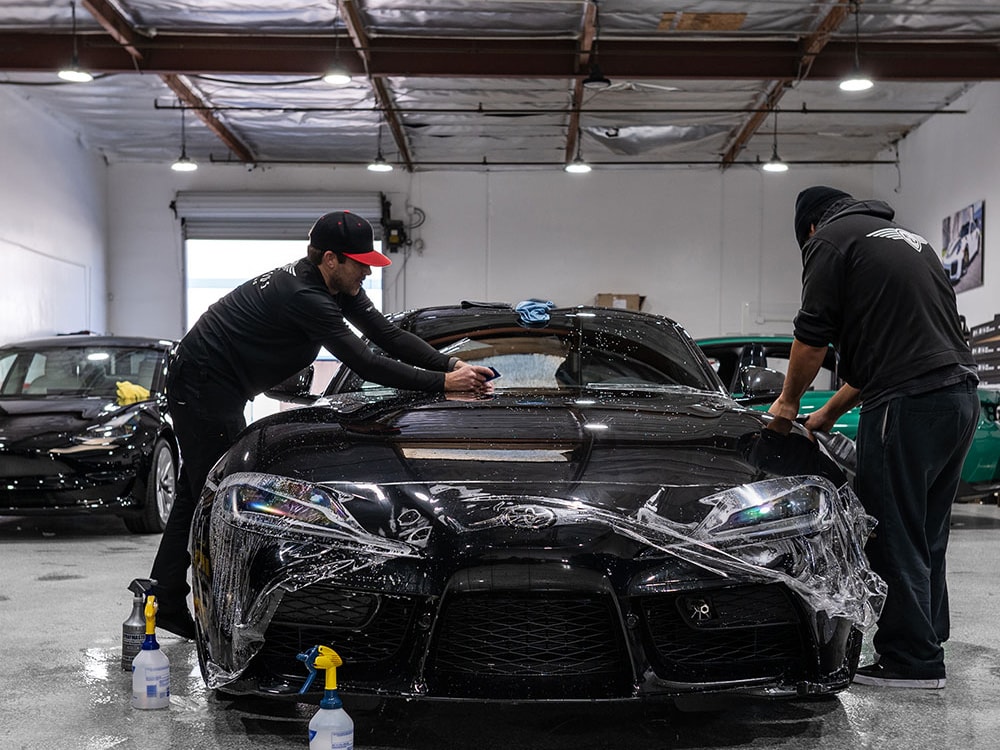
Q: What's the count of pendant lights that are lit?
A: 7